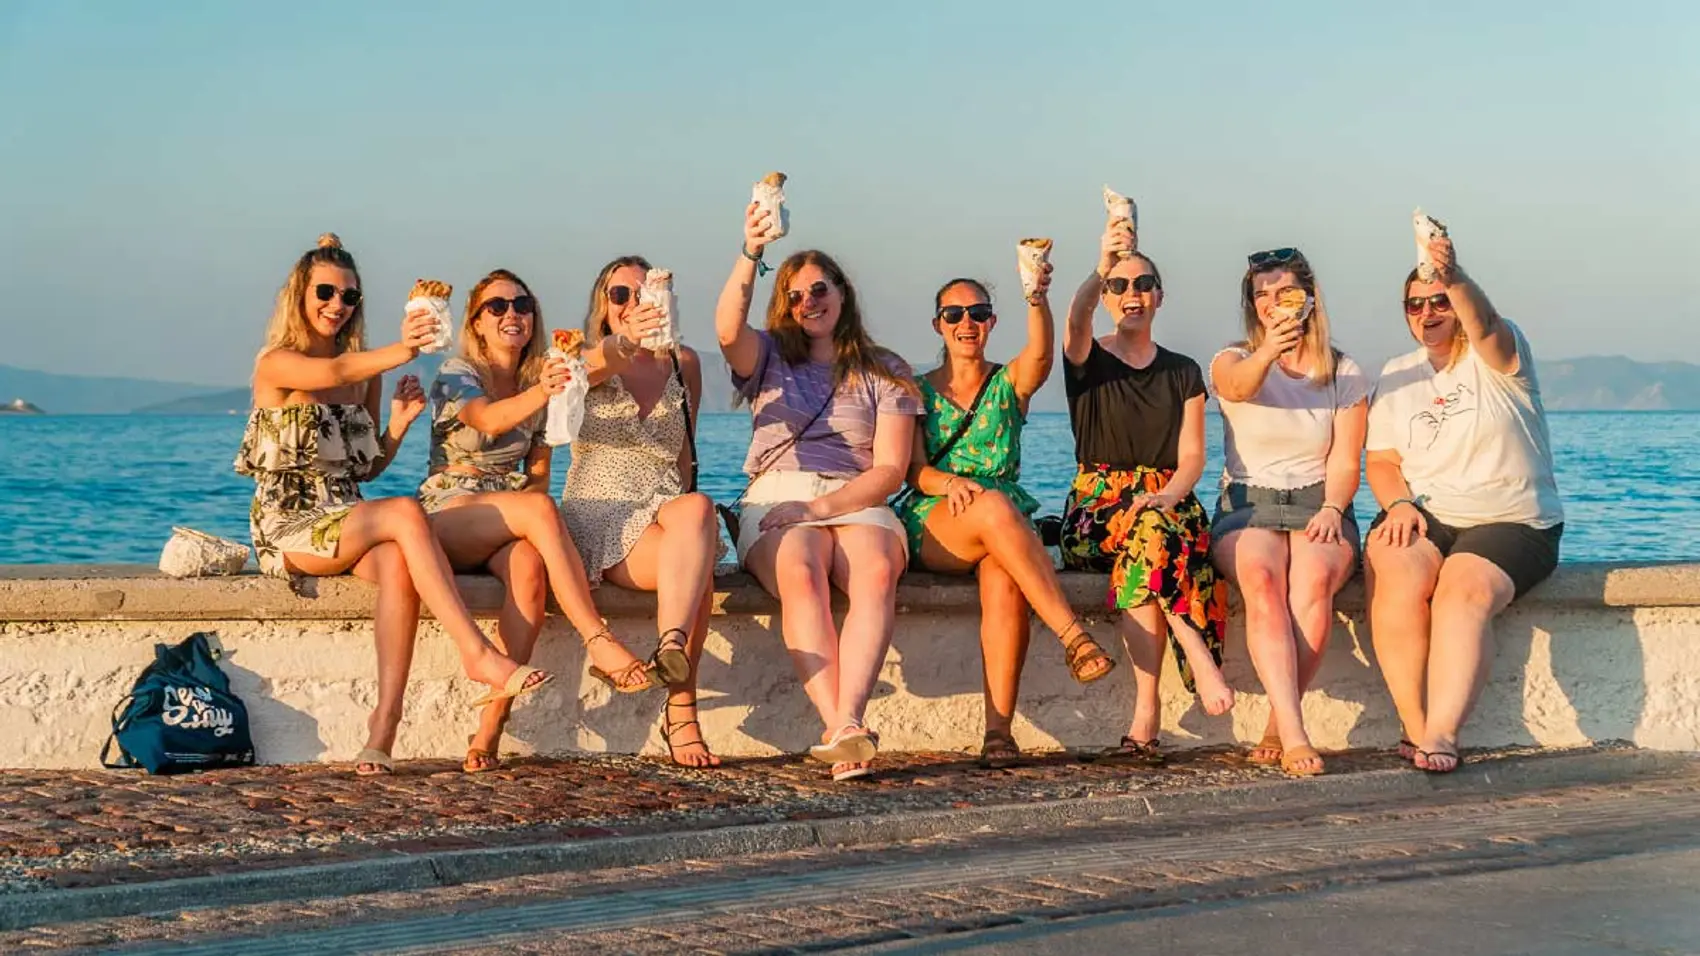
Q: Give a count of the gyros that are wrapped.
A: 8